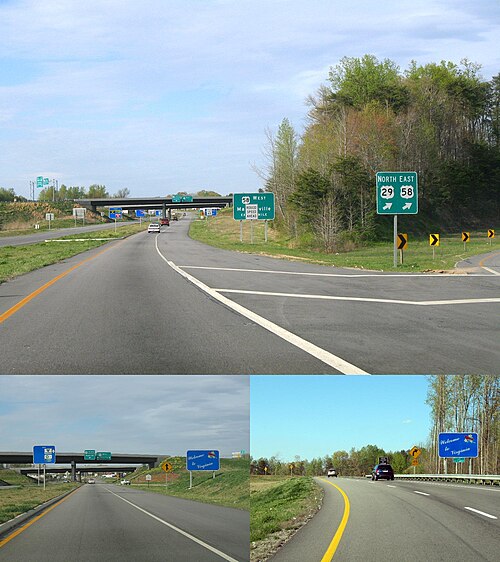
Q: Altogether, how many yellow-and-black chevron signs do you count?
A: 4